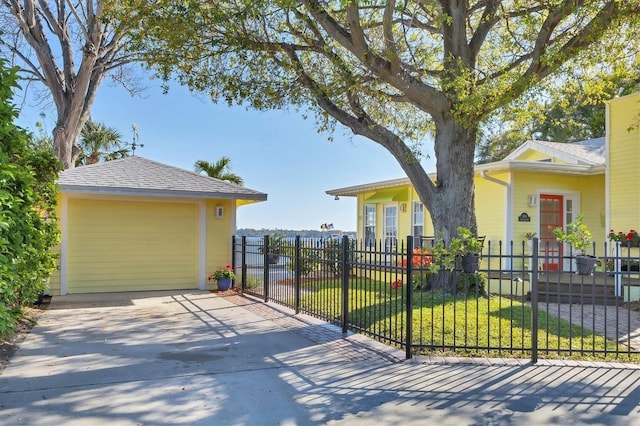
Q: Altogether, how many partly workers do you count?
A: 0